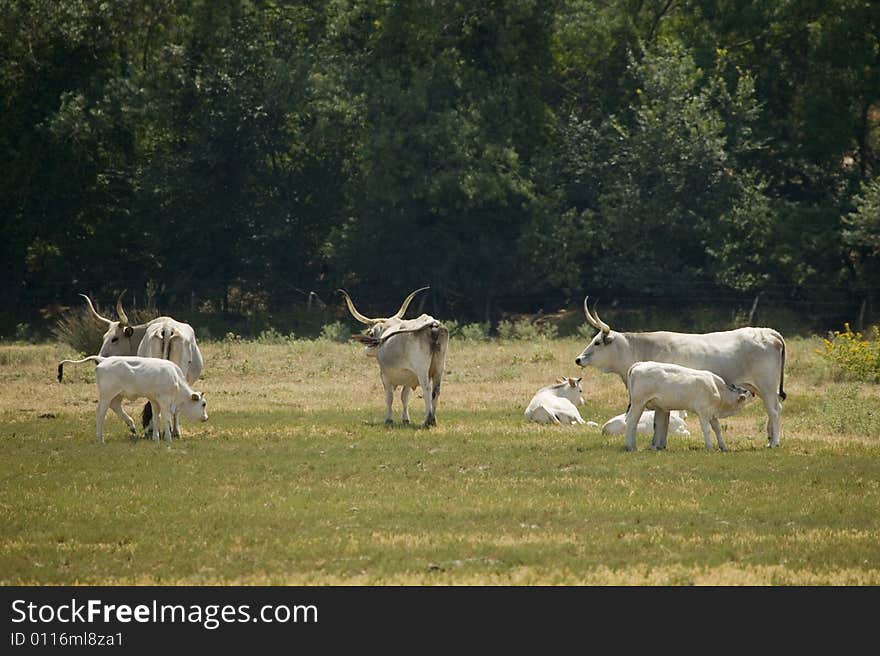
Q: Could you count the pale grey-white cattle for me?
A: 7